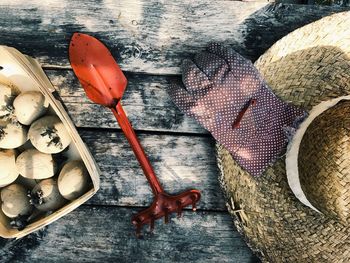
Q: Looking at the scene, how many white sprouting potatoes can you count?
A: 9